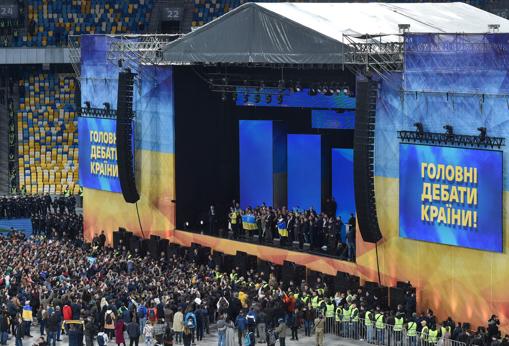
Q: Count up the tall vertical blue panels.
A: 3